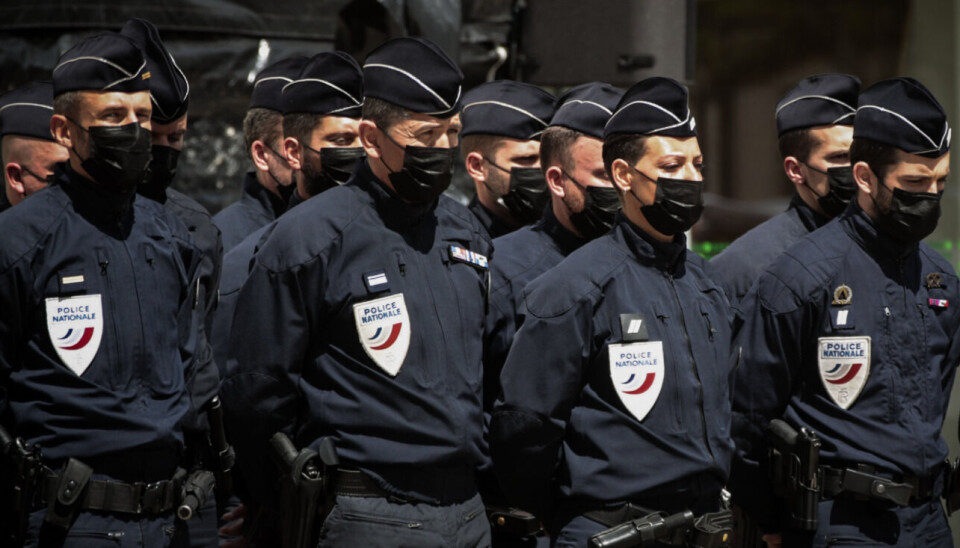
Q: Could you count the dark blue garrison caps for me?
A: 11